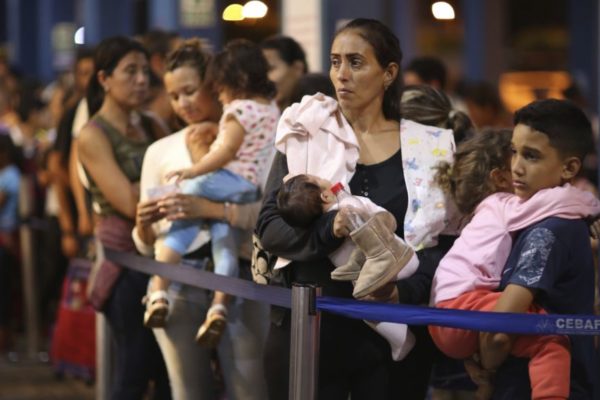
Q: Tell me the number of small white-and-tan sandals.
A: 2